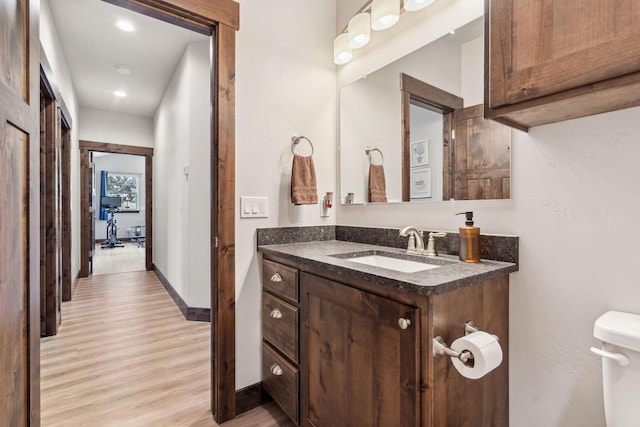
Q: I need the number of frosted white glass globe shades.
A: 4